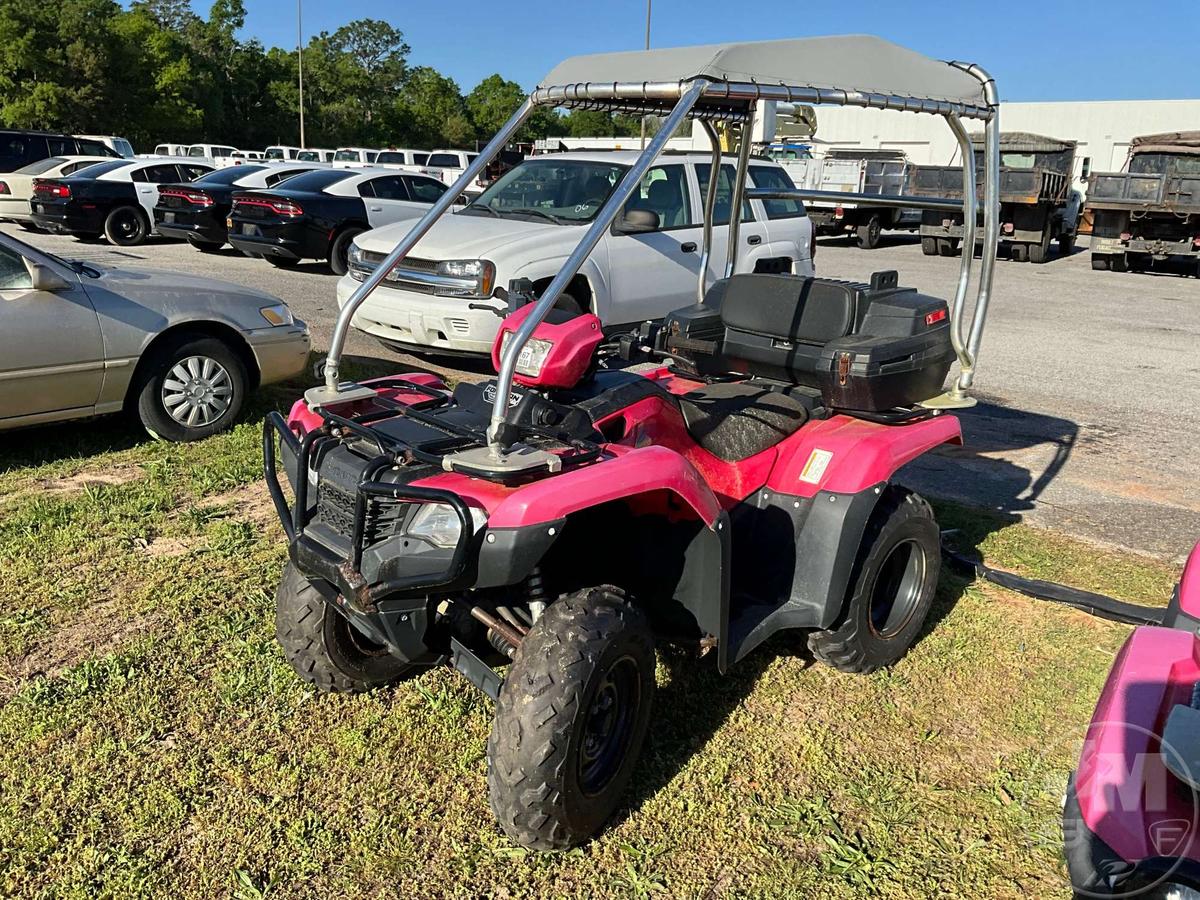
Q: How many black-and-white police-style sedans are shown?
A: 3